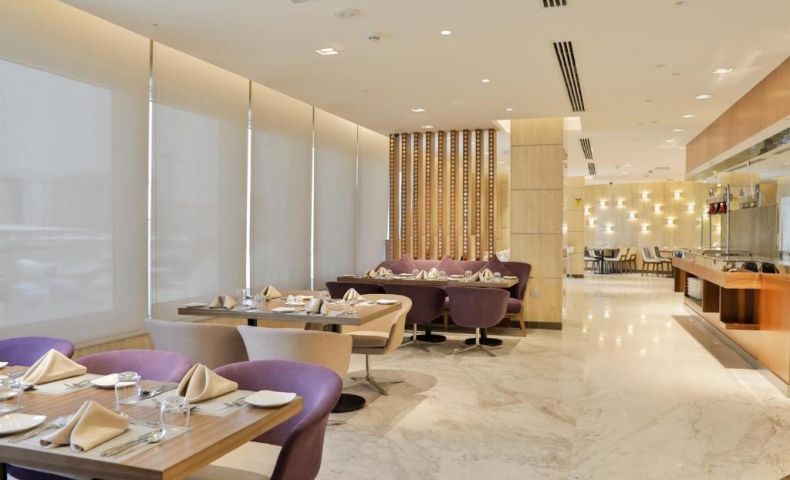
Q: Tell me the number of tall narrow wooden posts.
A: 9